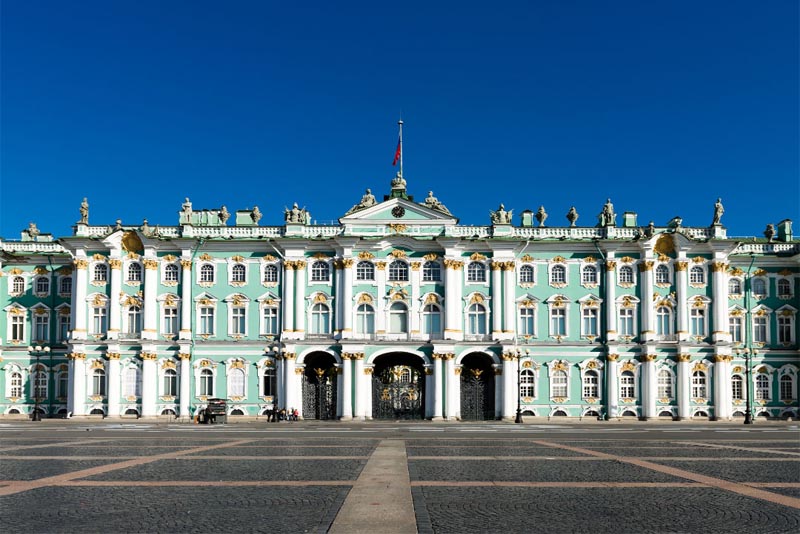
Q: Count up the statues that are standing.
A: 4